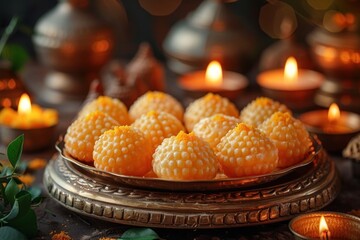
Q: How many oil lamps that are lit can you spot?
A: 5